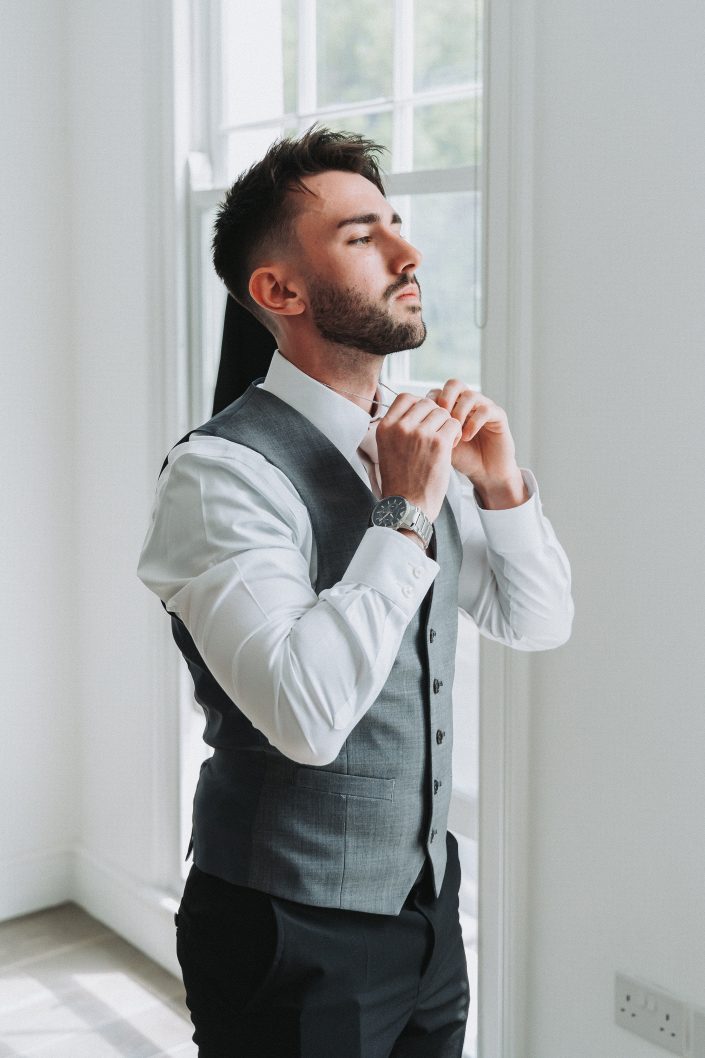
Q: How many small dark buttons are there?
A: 5